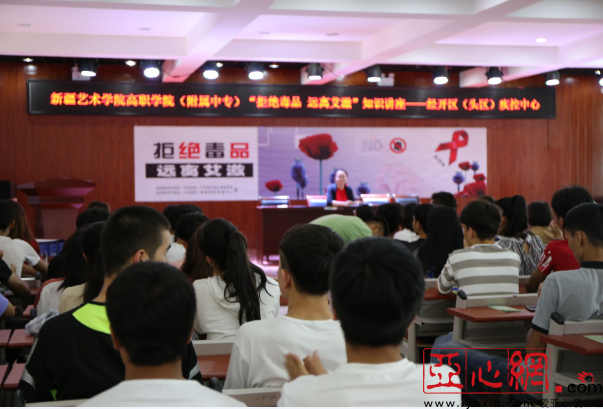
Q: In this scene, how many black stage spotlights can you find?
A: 9